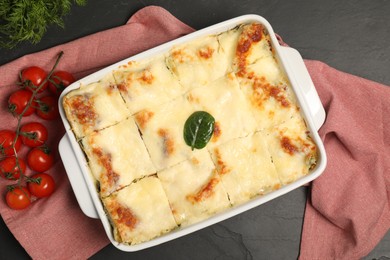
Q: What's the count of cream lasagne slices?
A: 12